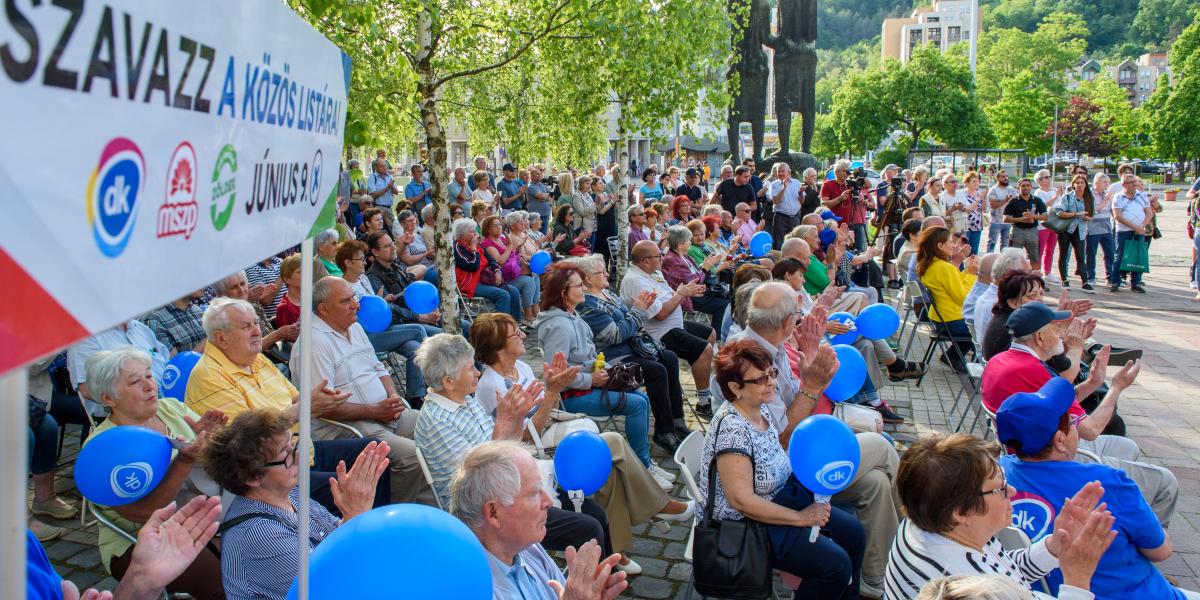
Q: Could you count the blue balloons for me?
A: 12